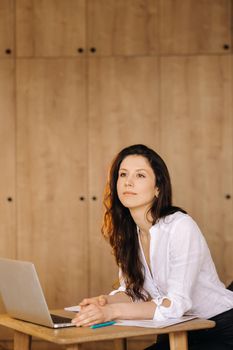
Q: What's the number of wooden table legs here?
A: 4